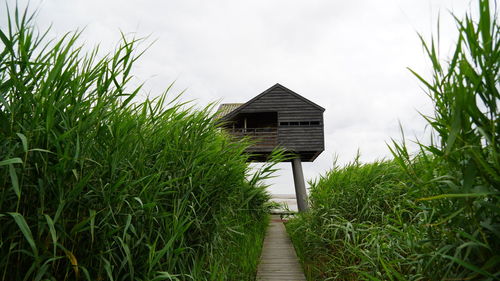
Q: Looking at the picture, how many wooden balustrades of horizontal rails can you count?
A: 1